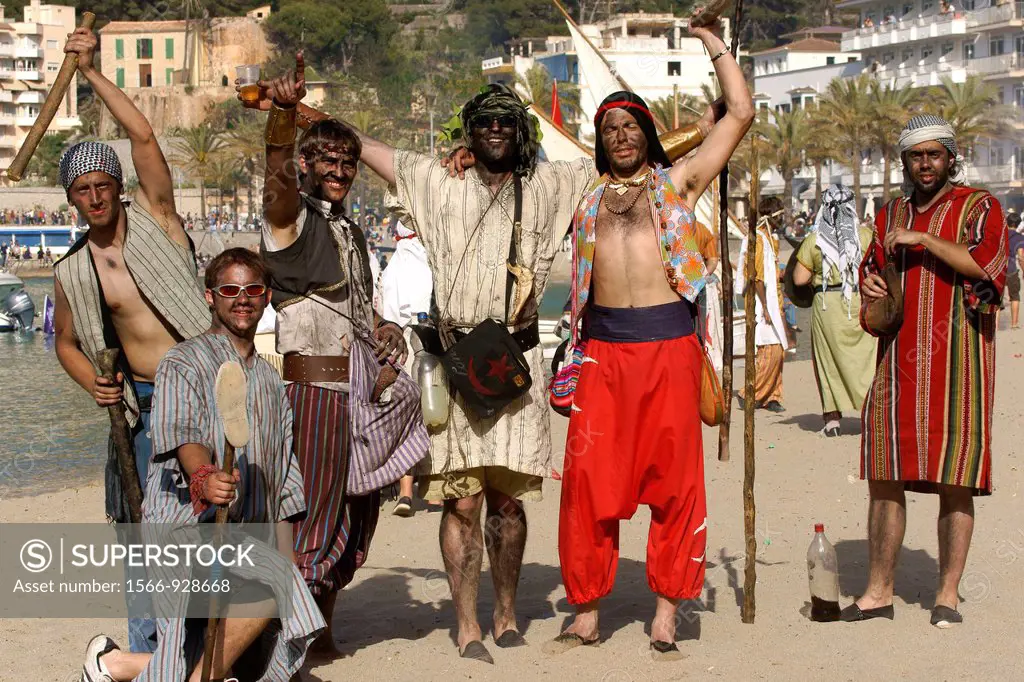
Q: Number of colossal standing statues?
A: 0